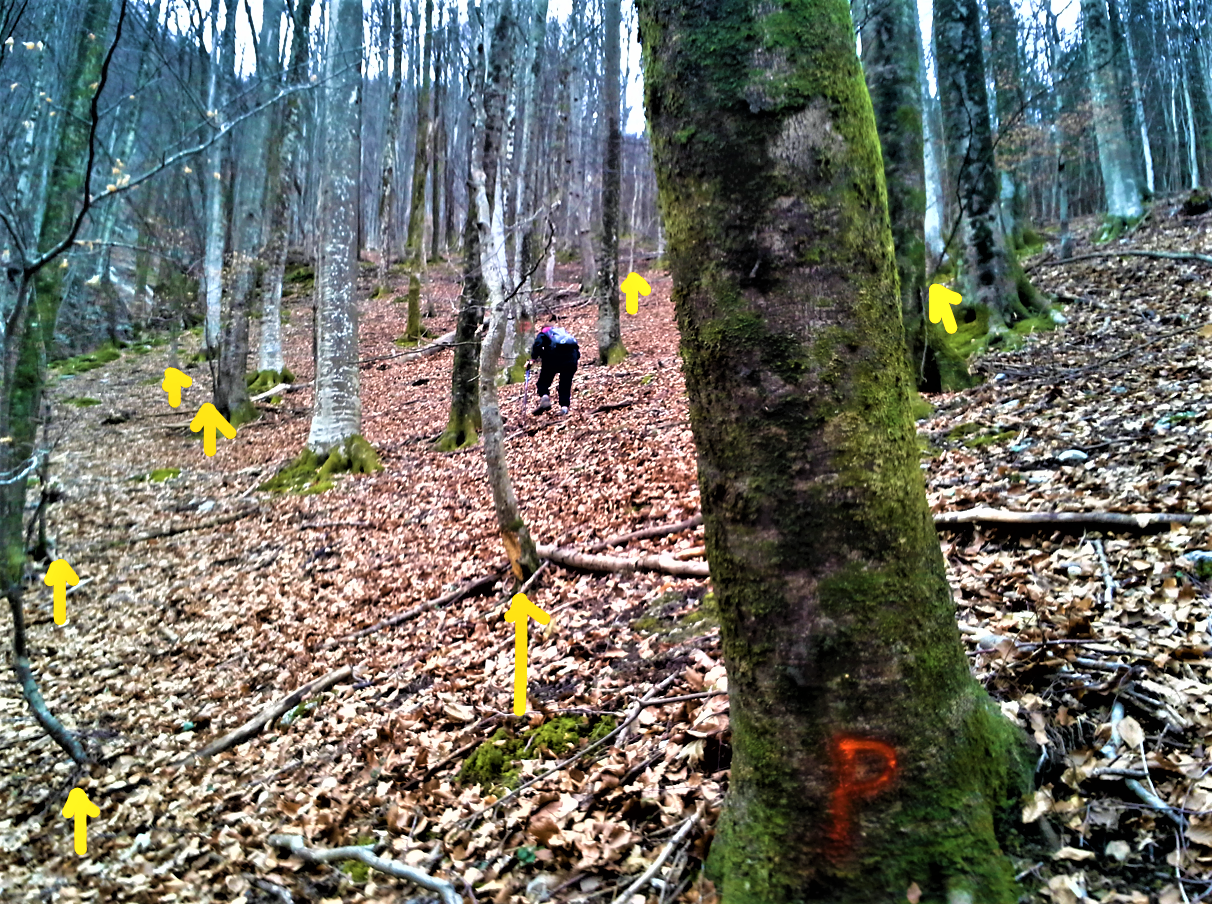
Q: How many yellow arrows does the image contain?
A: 7